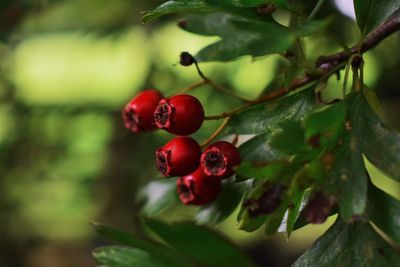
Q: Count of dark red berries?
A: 5